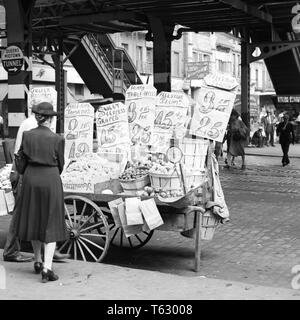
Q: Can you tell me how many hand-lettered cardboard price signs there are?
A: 6